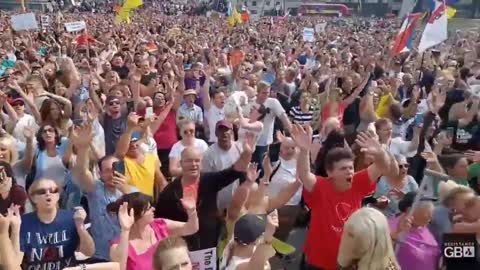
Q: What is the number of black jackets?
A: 1